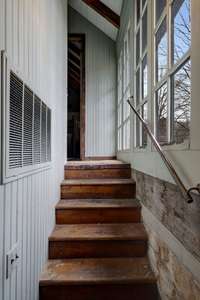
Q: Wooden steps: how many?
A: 5